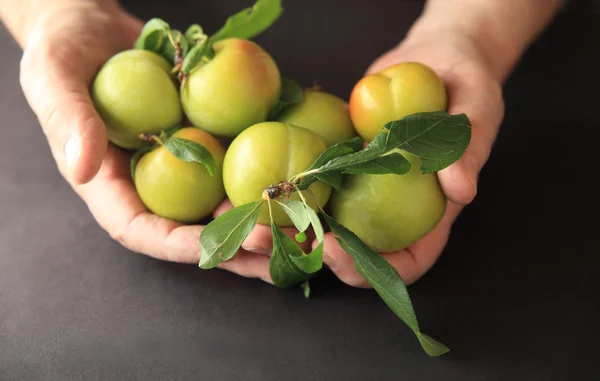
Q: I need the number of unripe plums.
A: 7